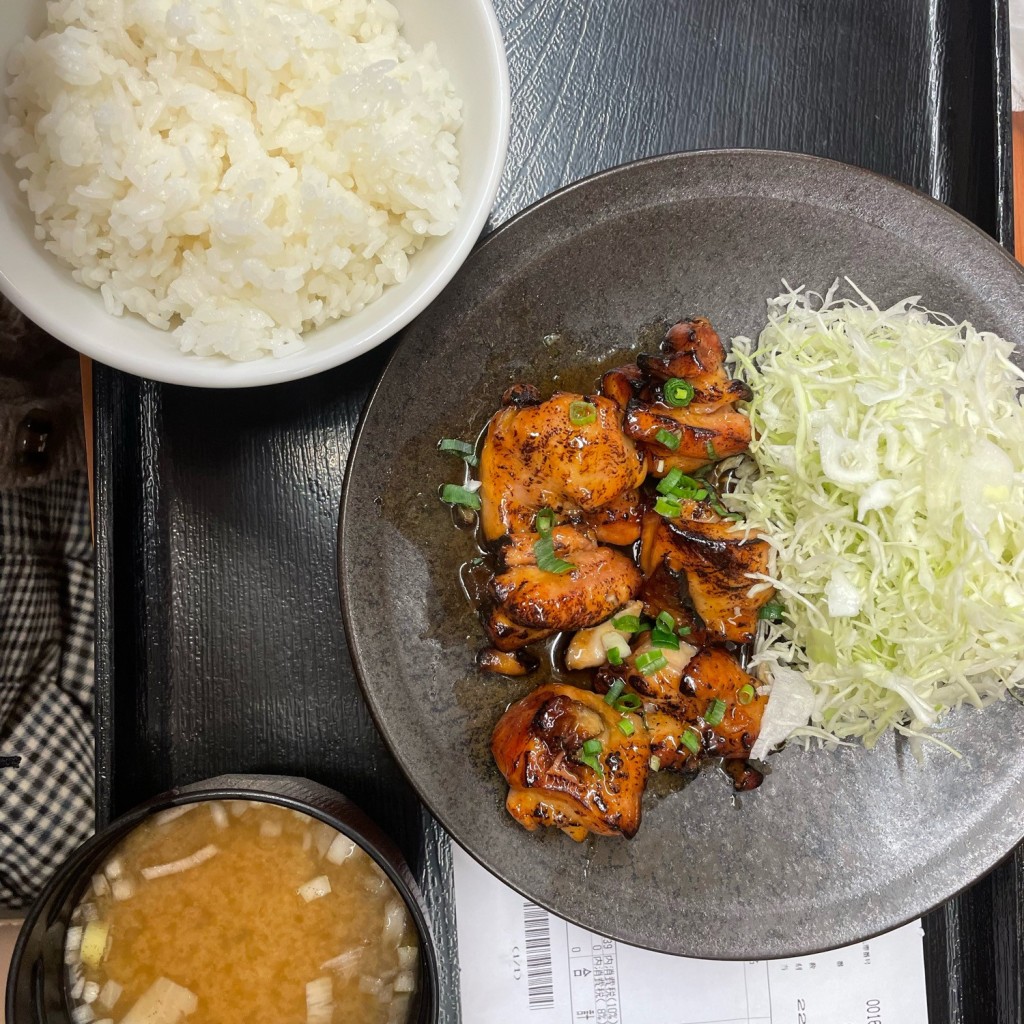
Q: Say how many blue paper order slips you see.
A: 0